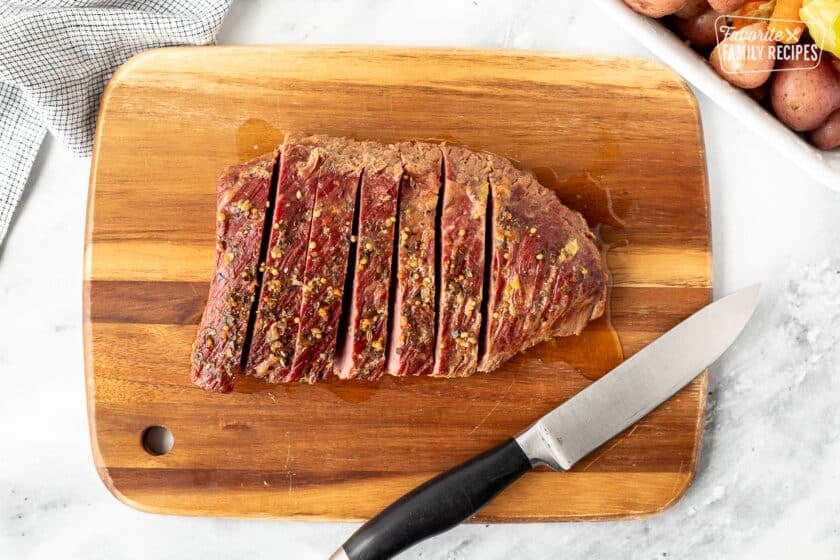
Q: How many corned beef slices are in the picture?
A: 7